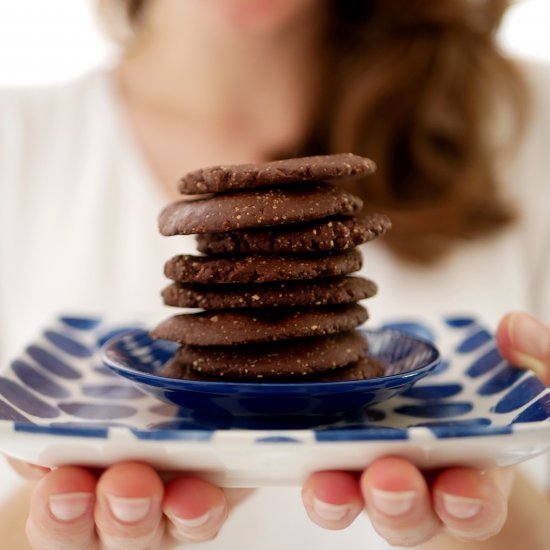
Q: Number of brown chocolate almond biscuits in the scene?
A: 8